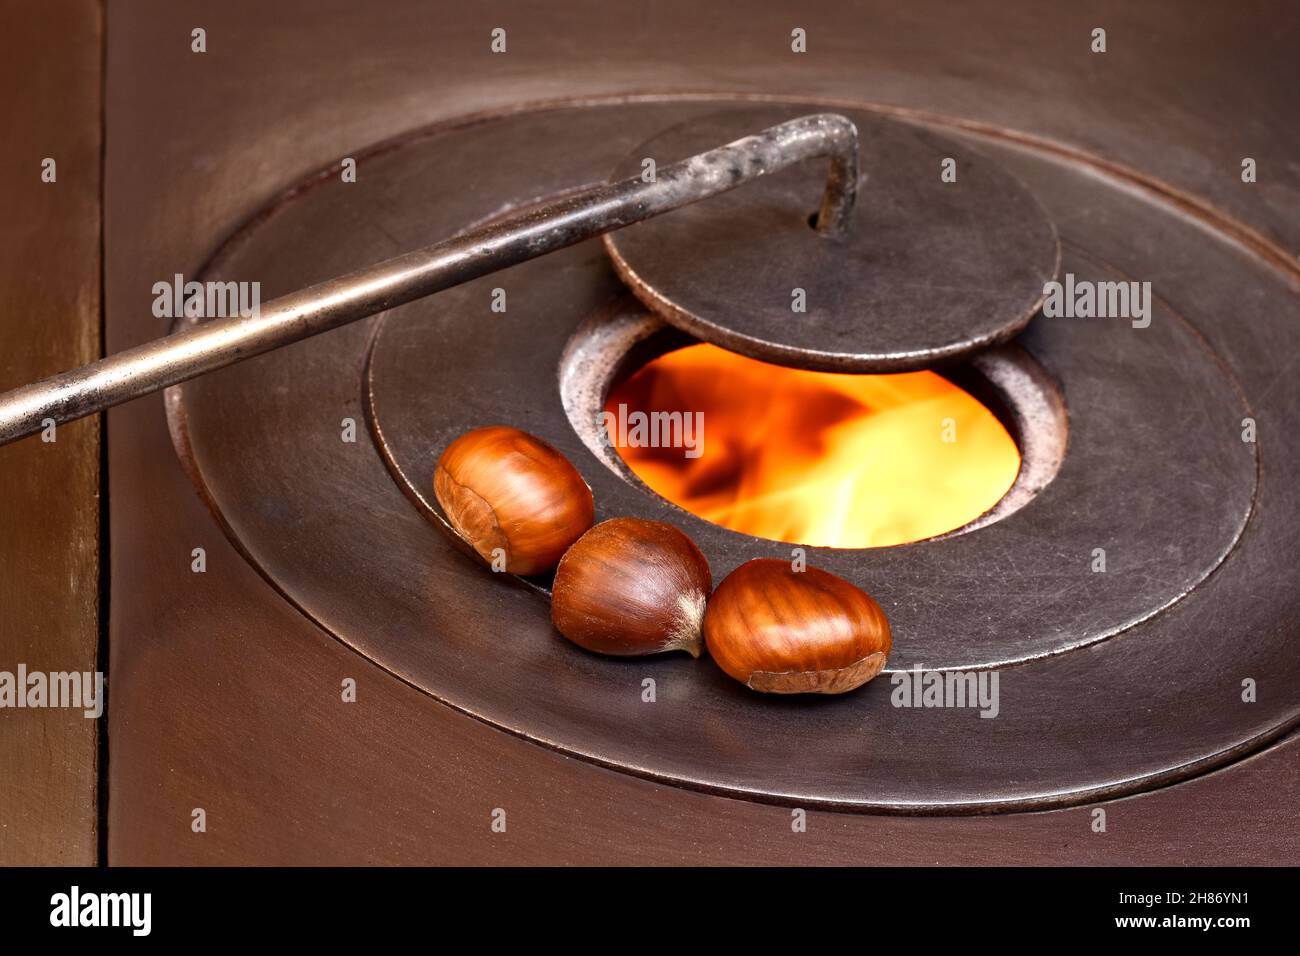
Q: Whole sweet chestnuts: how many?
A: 3